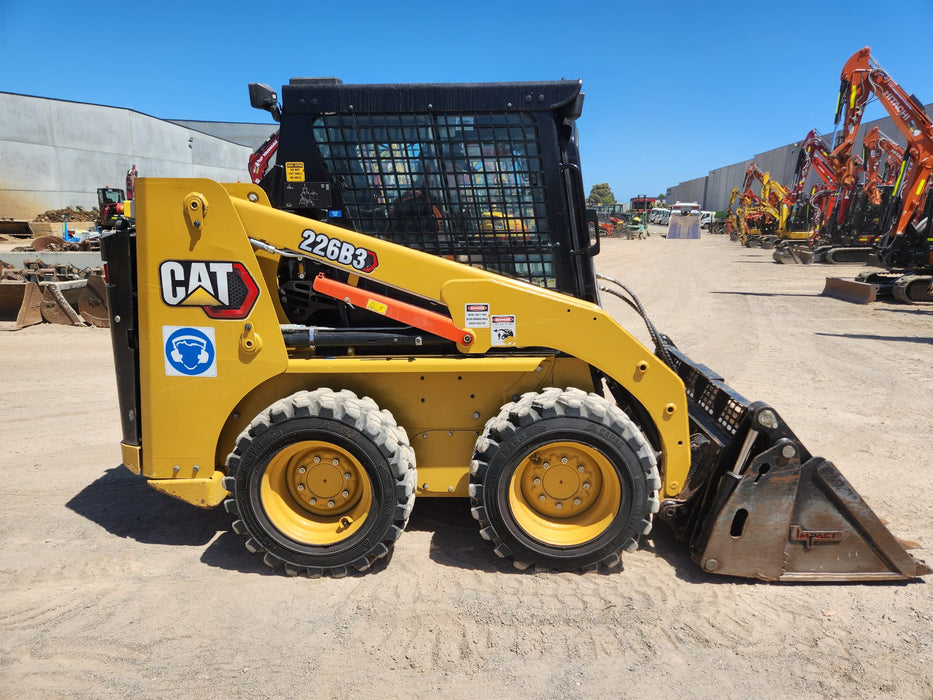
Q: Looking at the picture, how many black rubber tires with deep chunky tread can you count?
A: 2